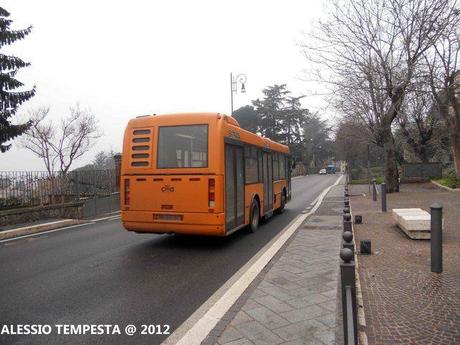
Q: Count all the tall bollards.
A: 3